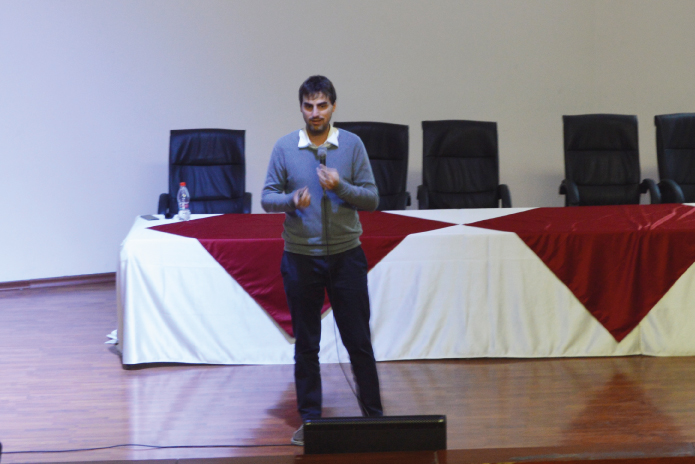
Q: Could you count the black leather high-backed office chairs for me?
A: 5